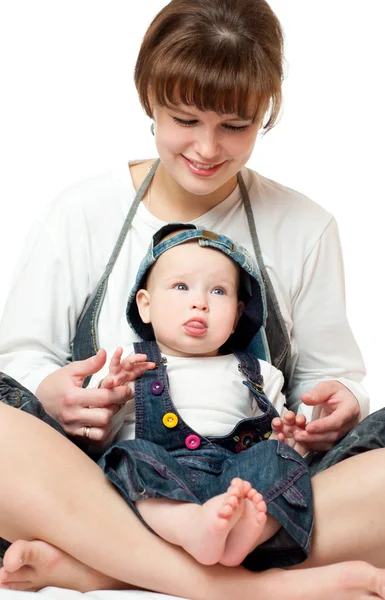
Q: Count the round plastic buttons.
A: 3